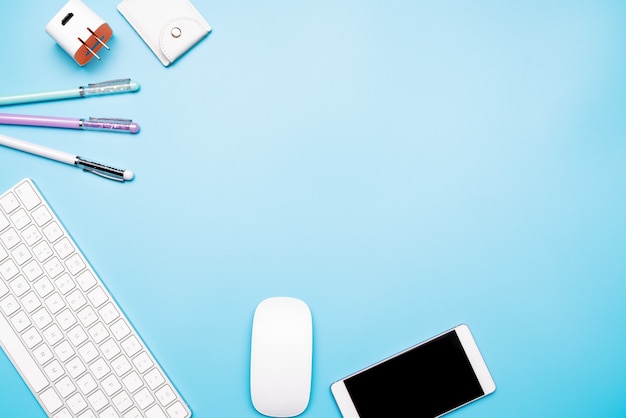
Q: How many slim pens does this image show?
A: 3